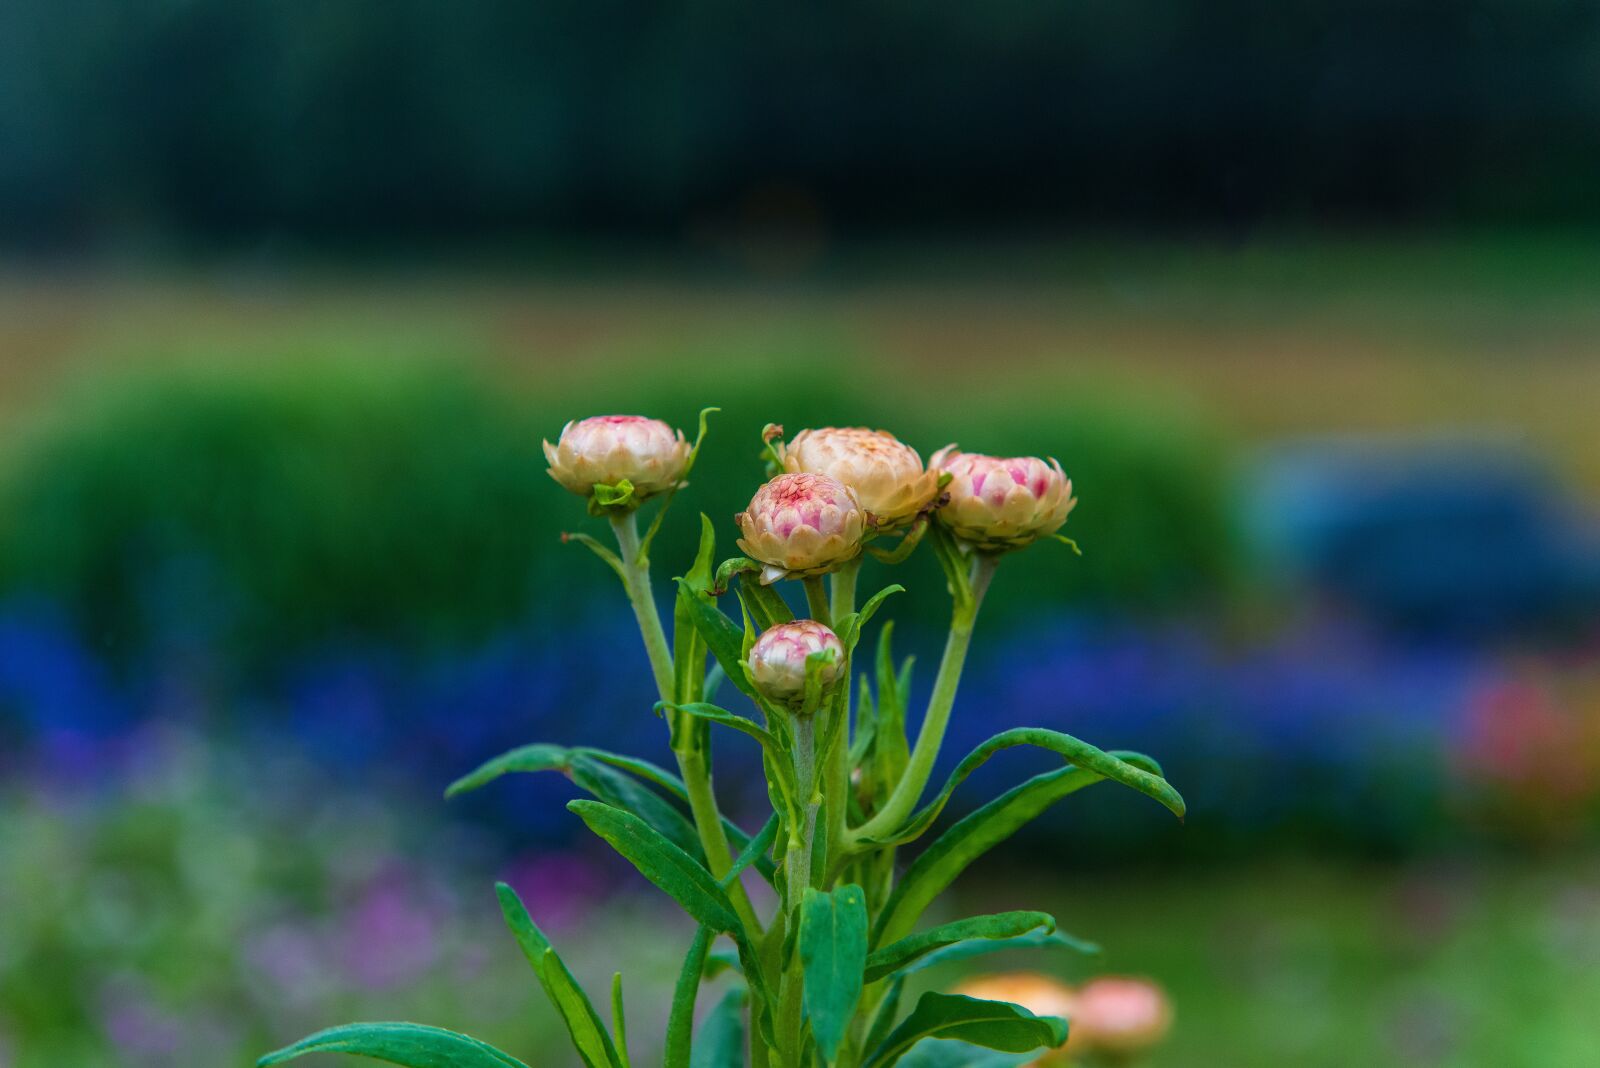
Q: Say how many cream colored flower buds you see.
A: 5